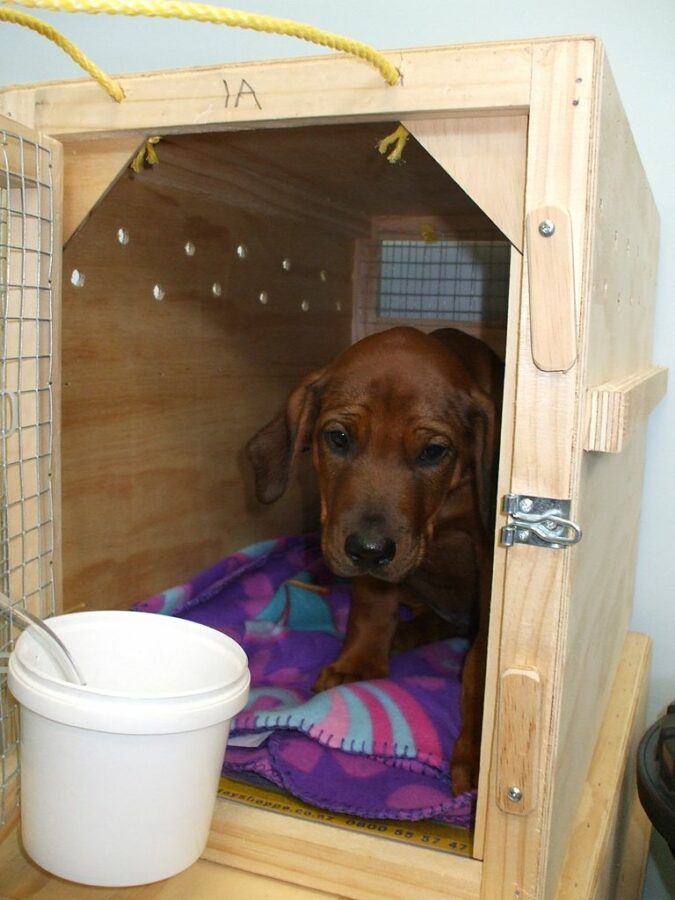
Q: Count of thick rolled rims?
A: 1